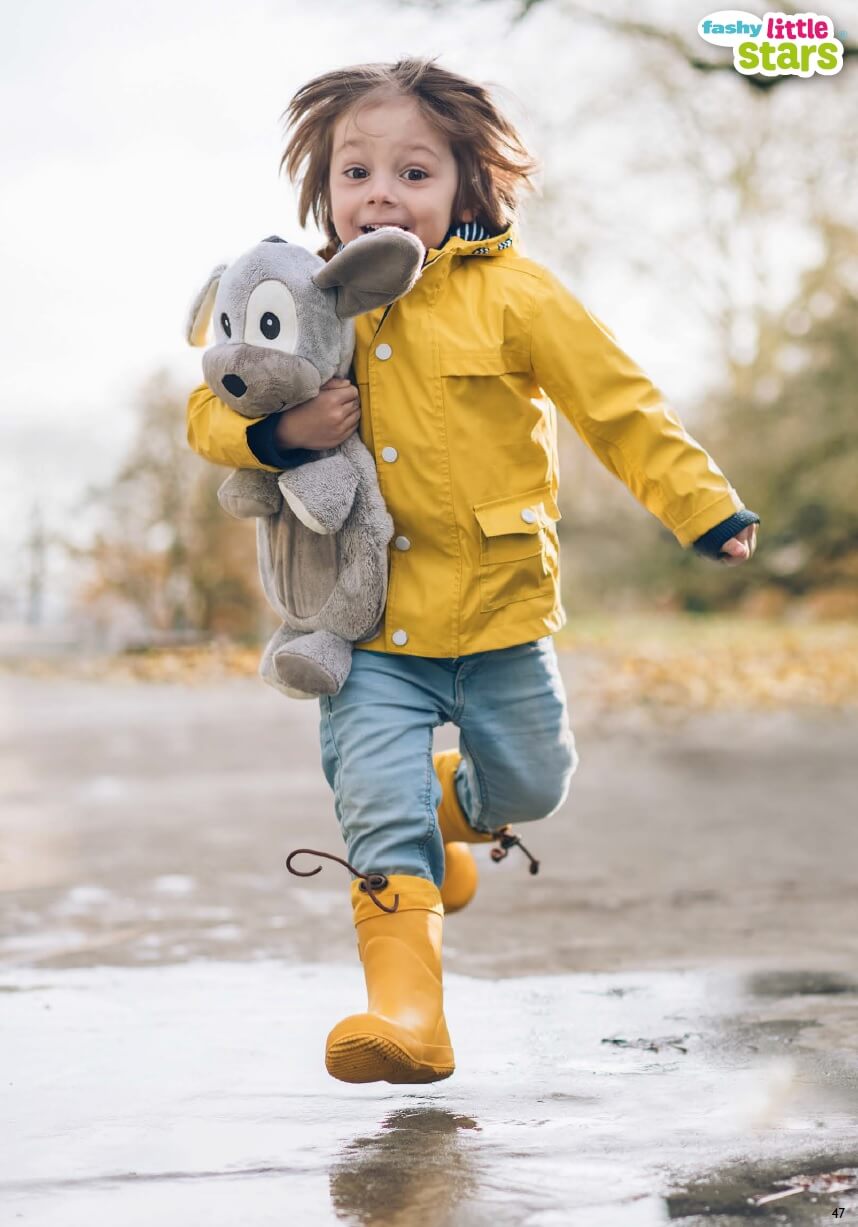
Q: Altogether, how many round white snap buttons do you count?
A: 5